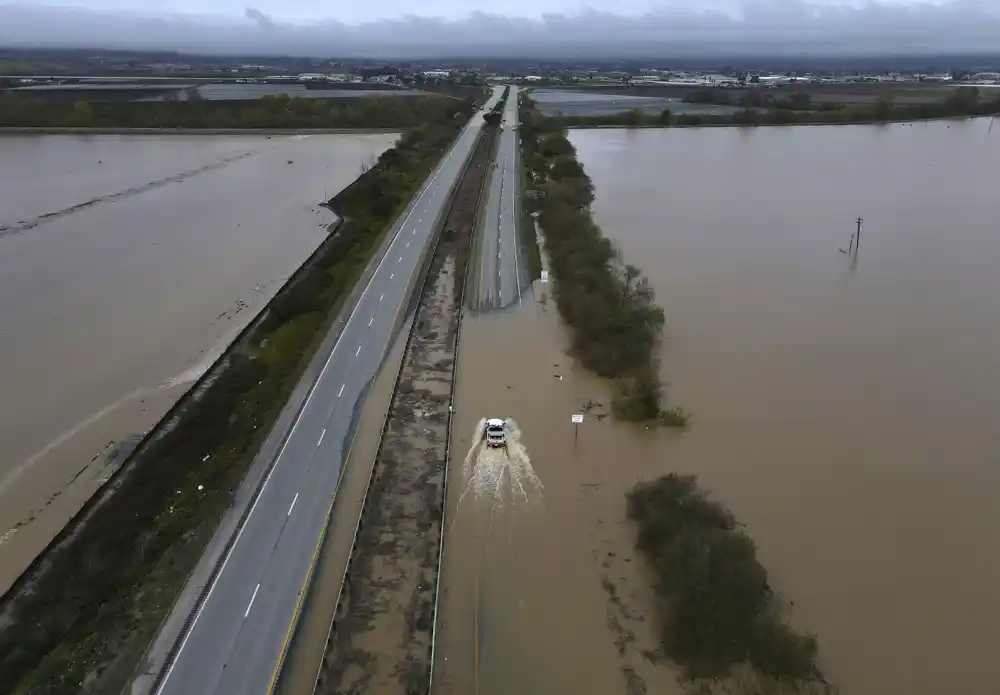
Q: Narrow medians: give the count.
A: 1